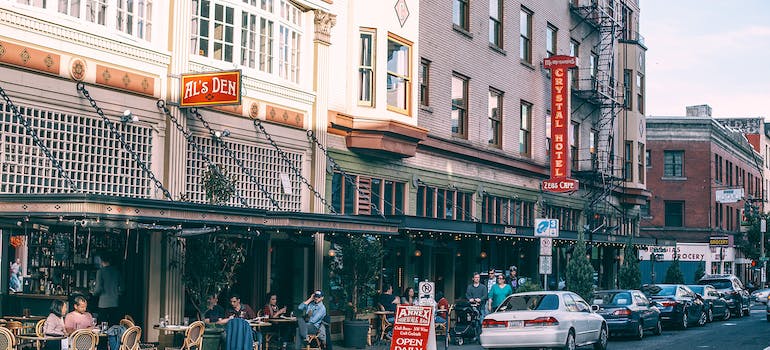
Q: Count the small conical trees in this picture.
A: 4